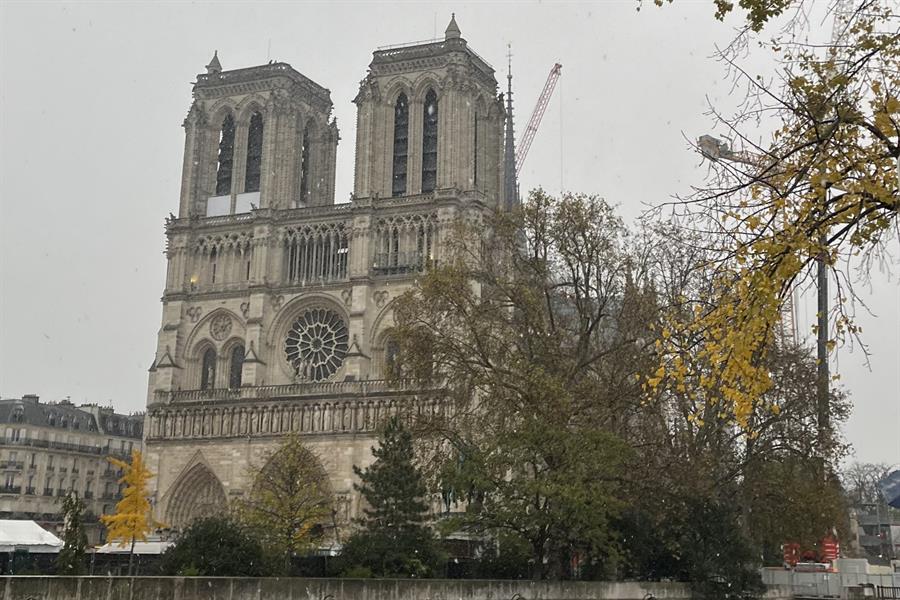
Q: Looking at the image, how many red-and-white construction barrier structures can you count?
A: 2